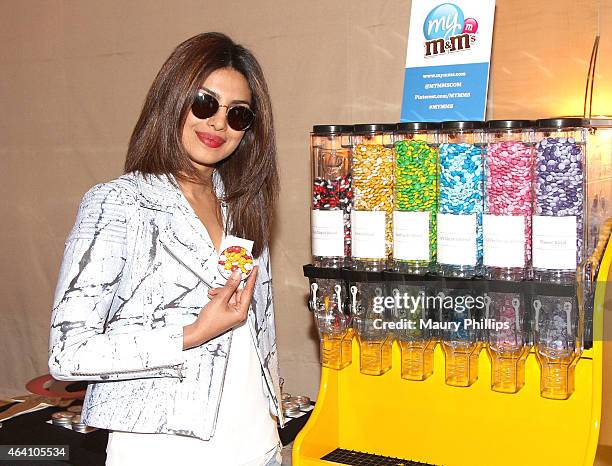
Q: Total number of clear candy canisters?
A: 6